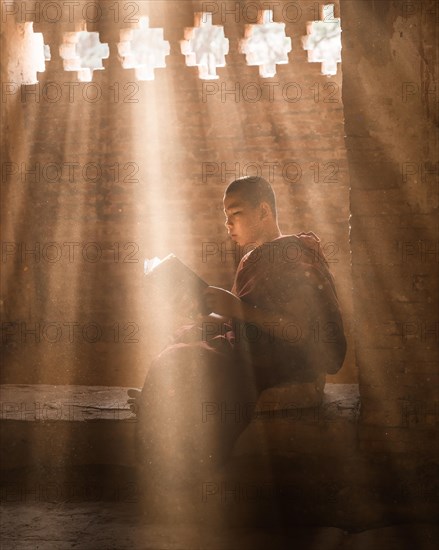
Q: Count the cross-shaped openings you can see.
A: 6